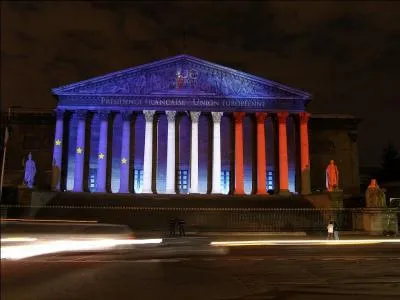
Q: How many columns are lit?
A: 12